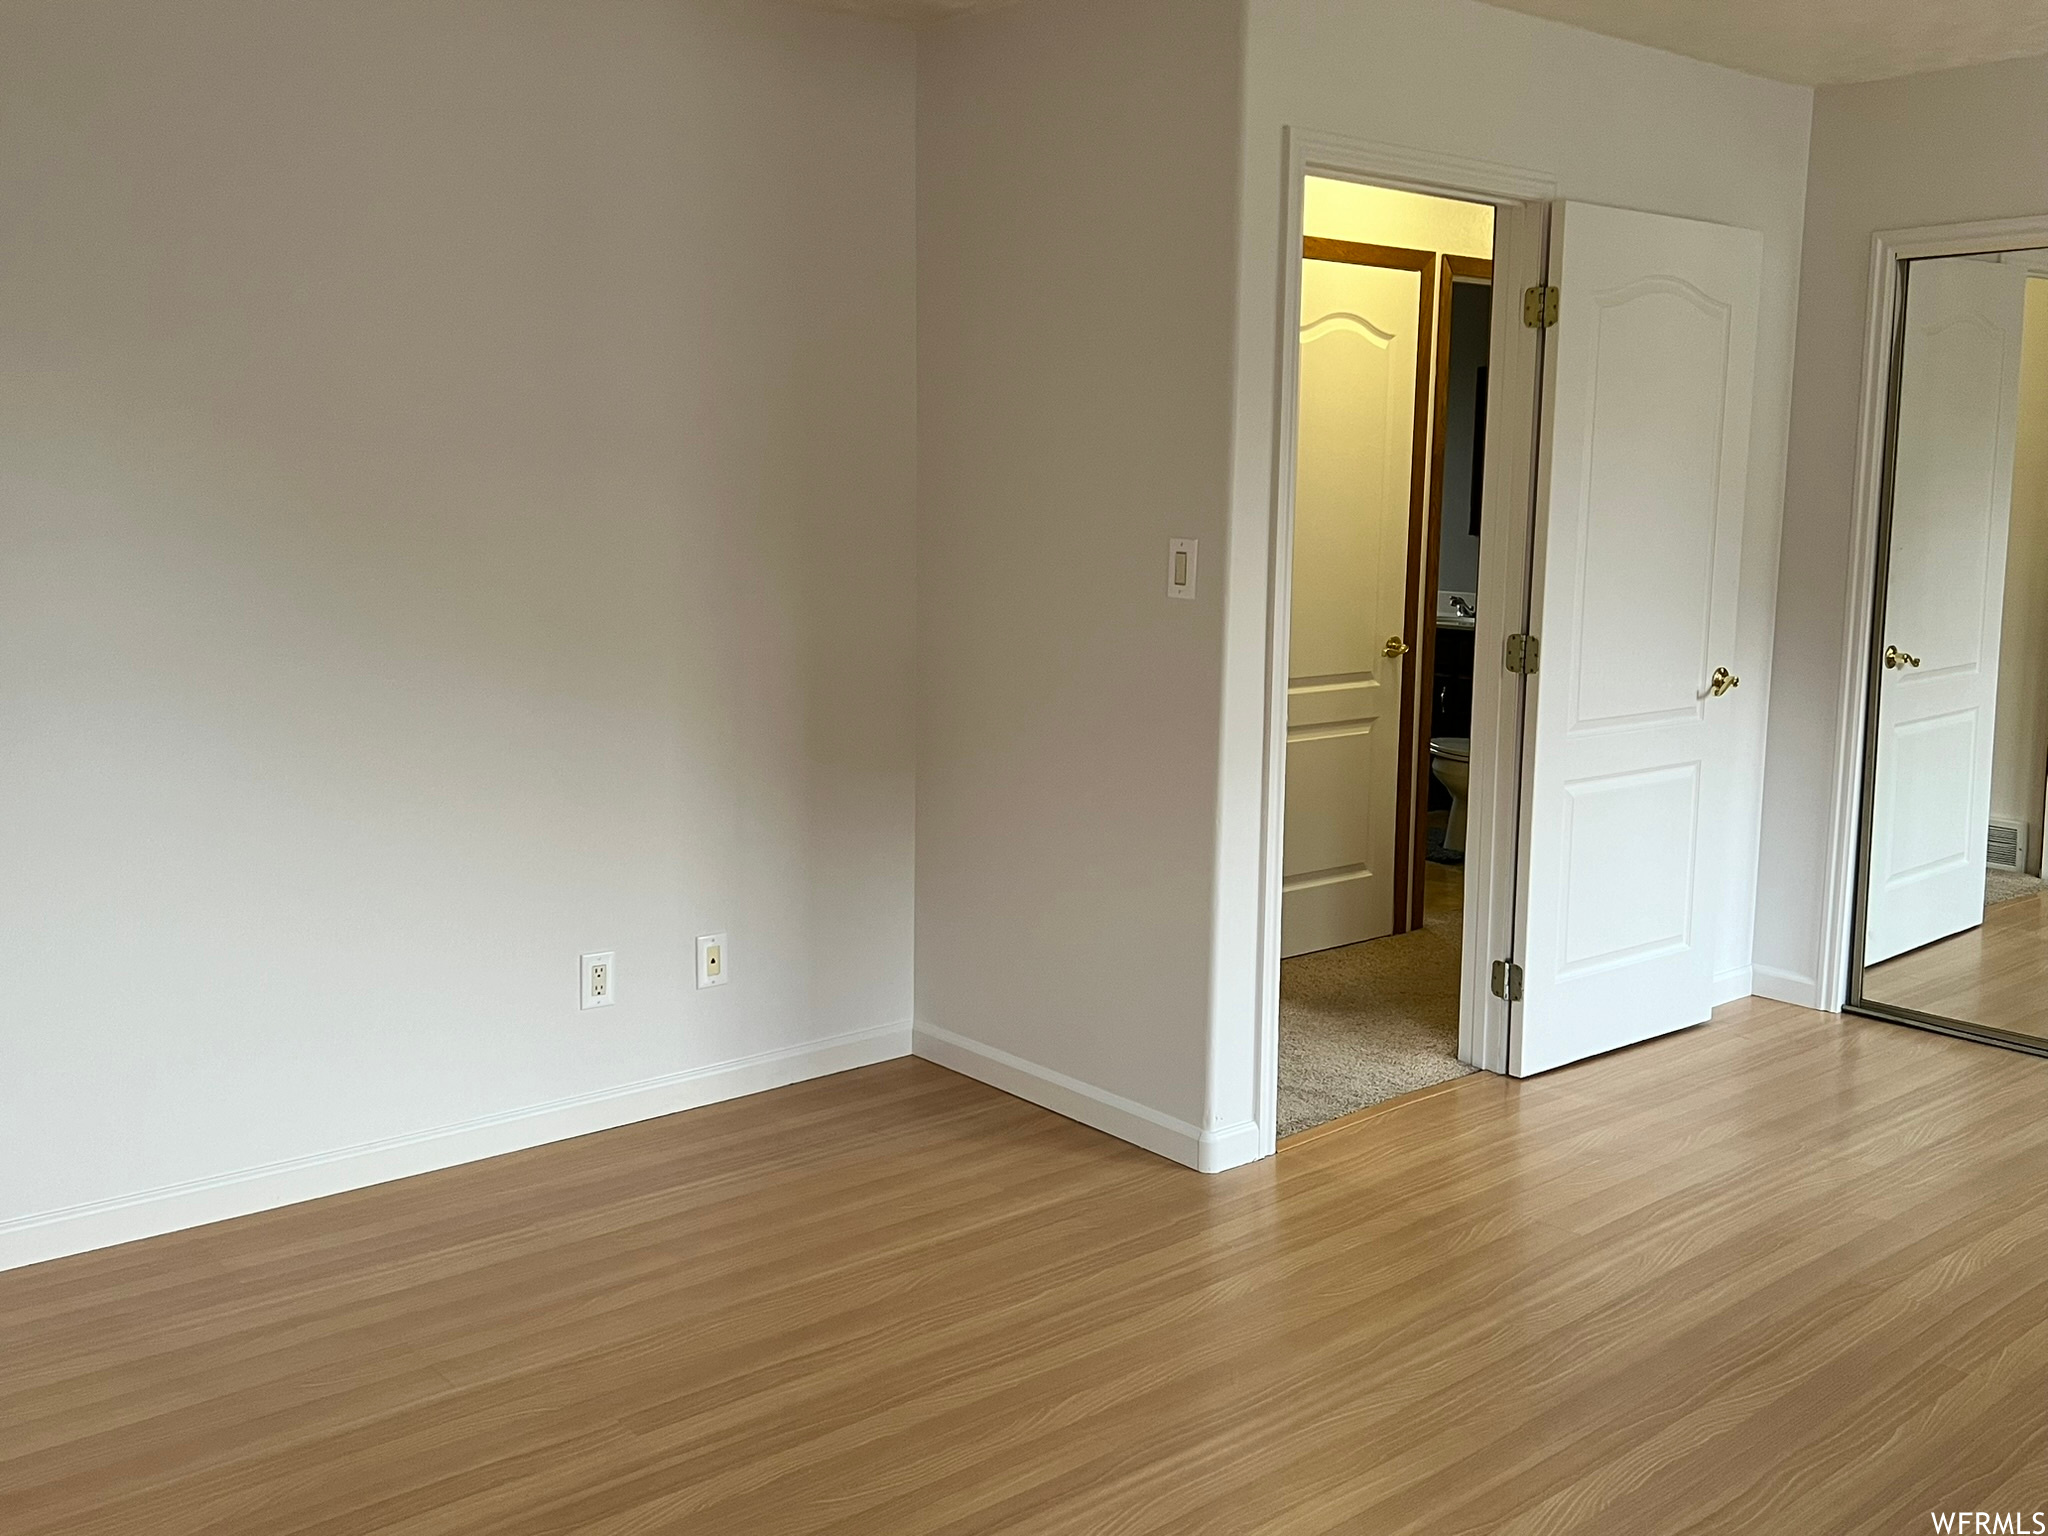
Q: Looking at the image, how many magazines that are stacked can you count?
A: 0